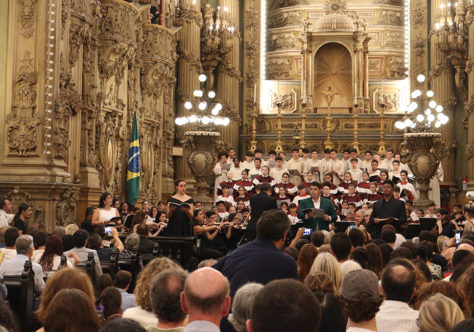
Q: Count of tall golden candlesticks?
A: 6